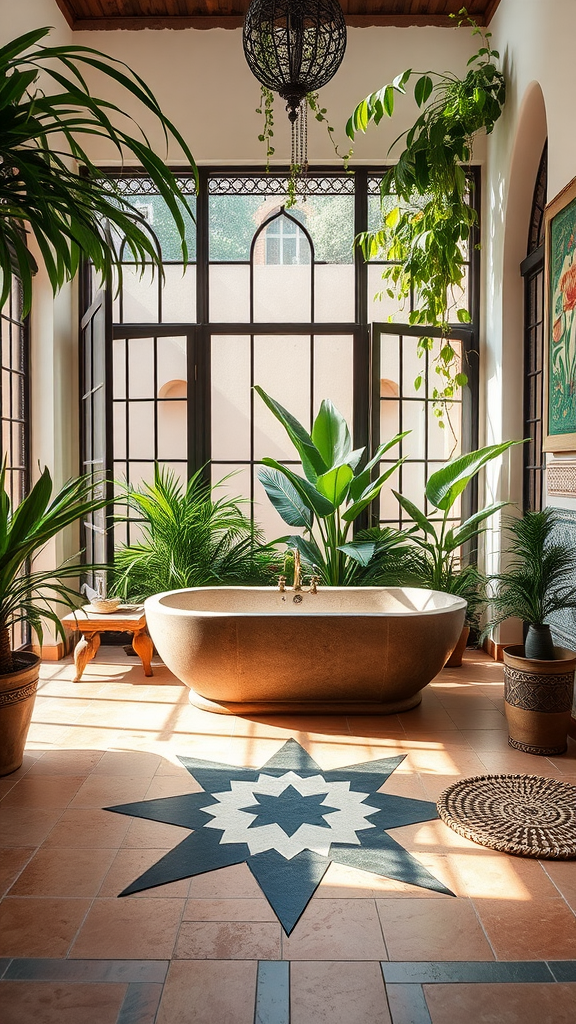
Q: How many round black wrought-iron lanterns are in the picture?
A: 1